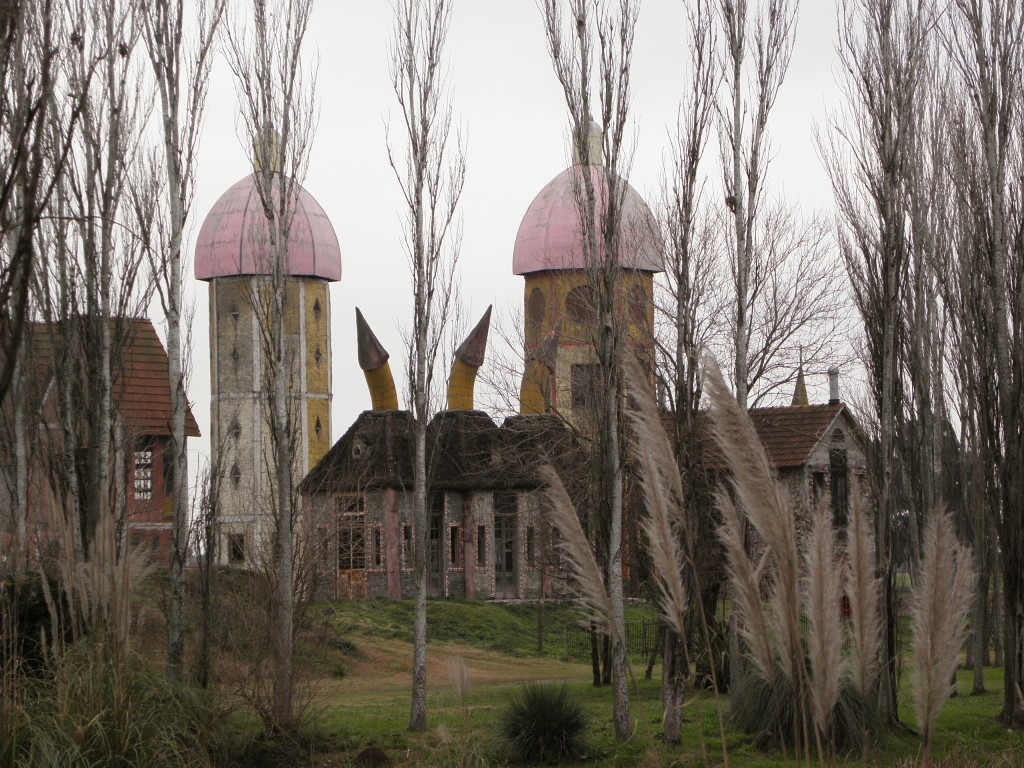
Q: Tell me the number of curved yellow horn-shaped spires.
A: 3